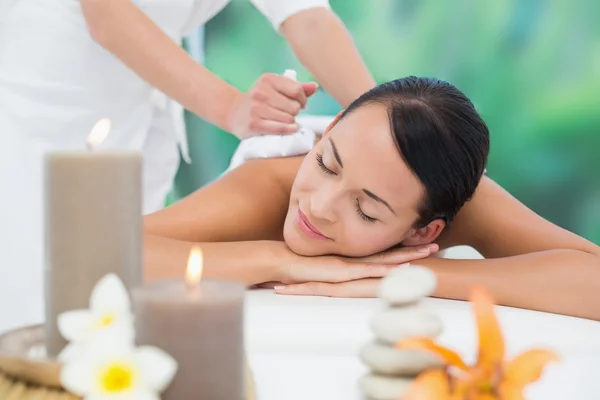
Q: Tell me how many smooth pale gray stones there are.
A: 4